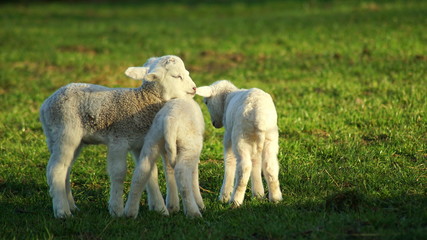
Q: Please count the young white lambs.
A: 3